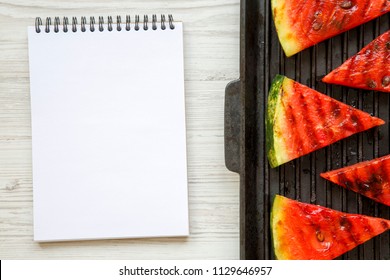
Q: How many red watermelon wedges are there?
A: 5